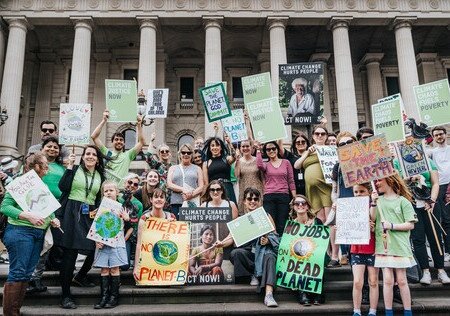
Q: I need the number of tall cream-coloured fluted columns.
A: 7